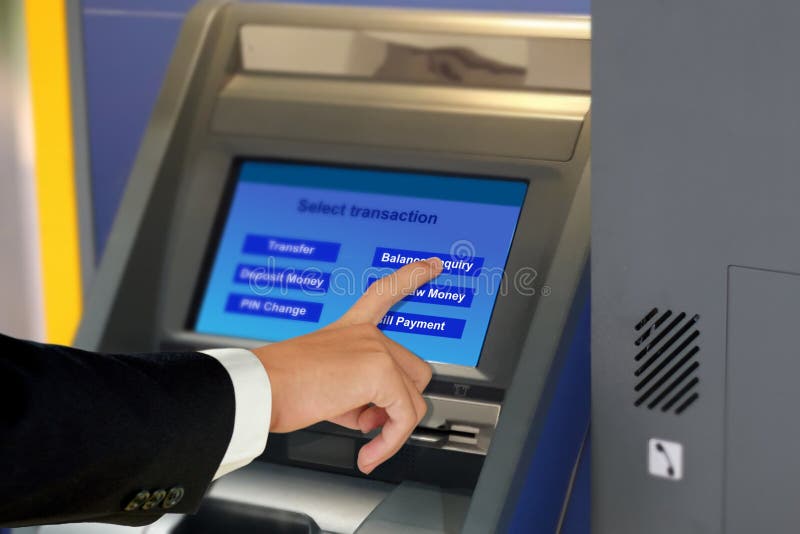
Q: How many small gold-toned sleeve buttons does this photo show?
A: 3